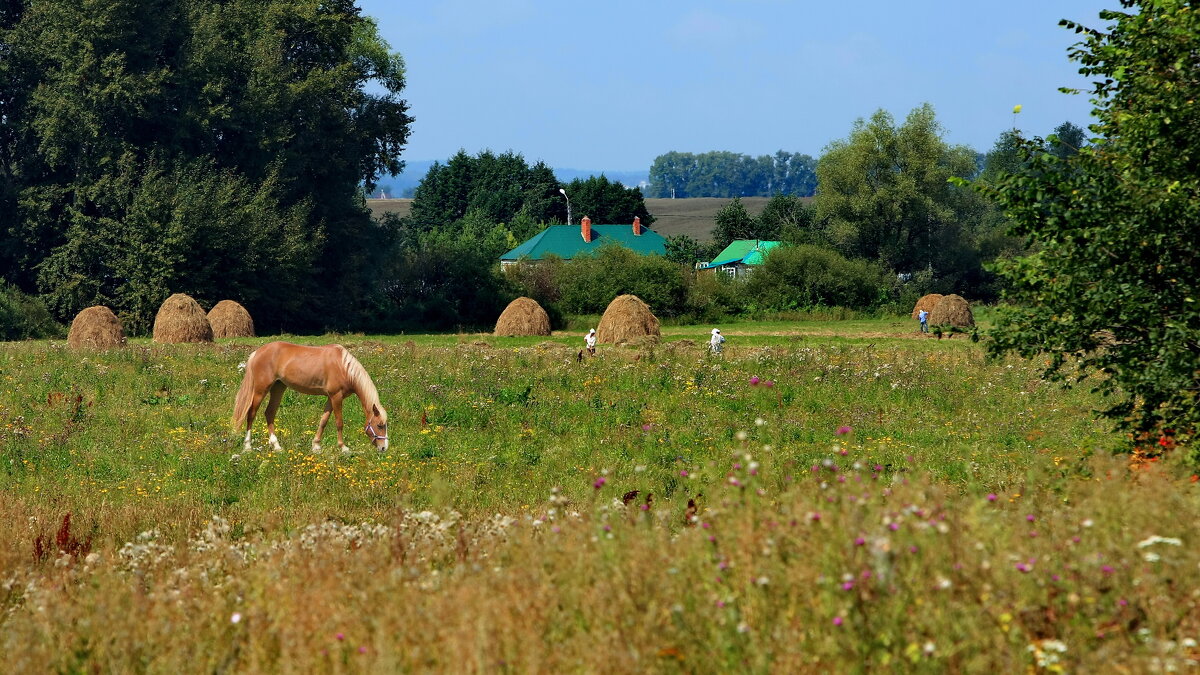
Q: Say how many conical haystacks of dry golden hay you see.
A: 7